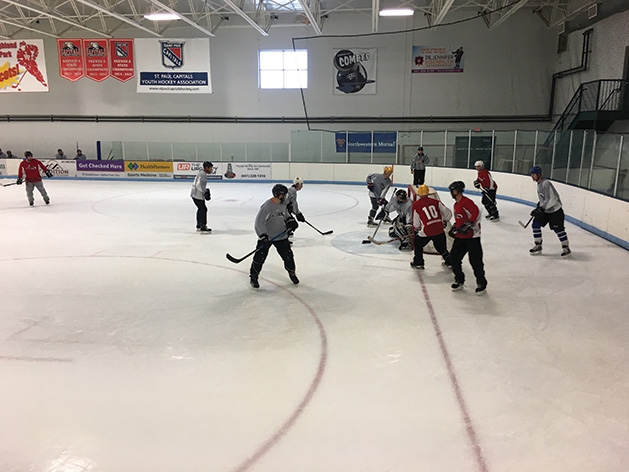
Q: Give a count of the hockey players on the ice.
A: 10